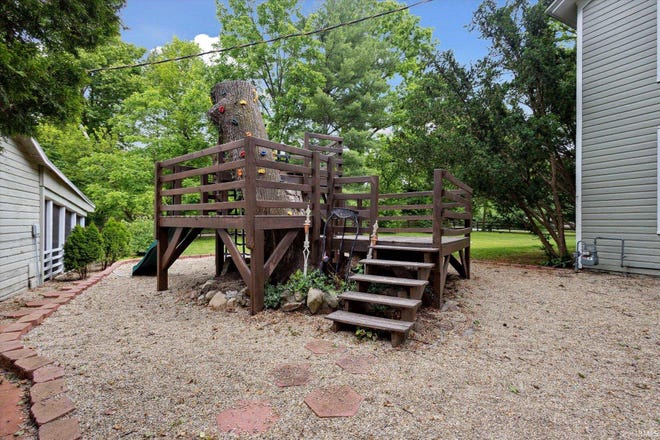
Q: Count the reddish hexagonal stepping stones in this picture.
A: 5